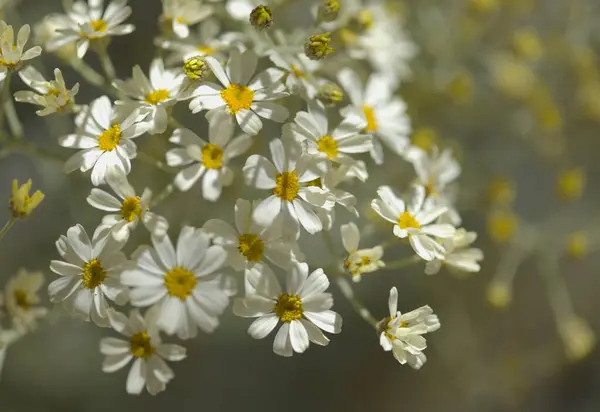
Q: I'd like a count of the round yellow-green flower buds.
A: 5